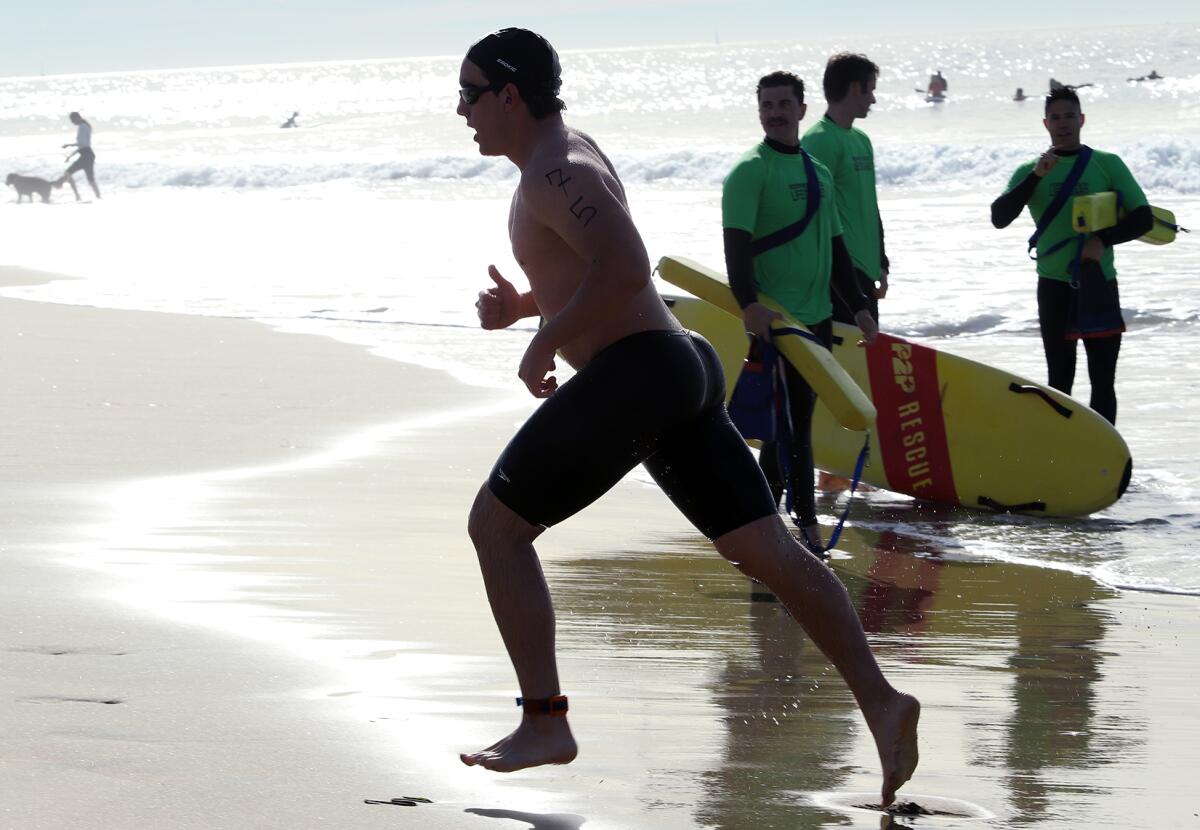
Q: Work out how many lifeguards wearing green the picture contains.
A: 3